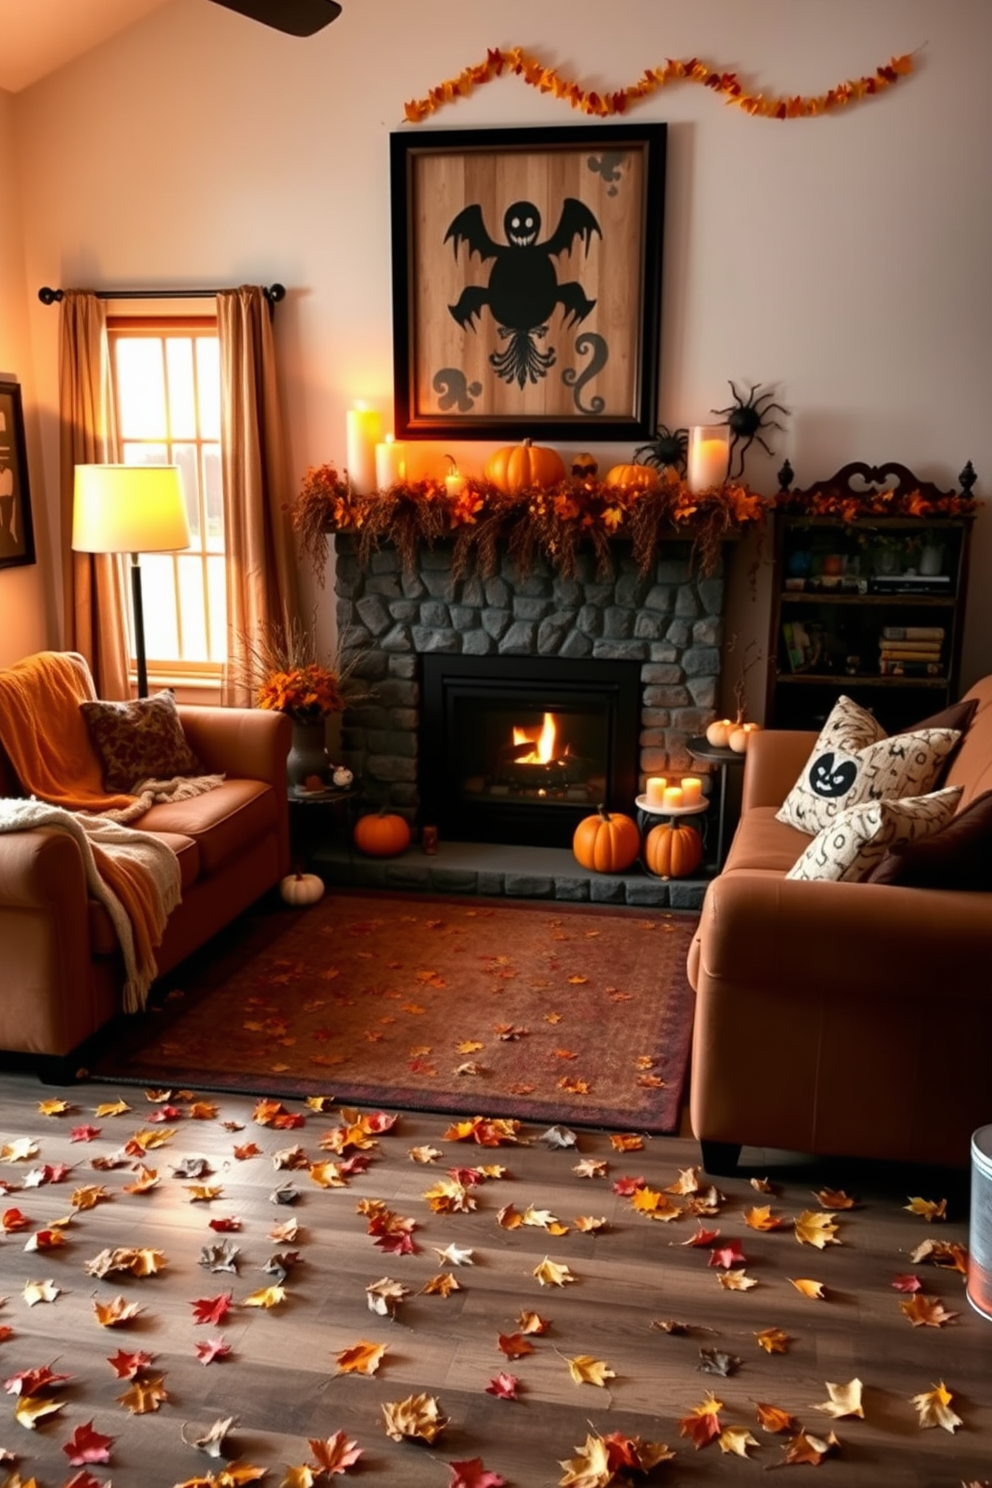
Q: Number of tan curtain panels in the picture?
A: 2